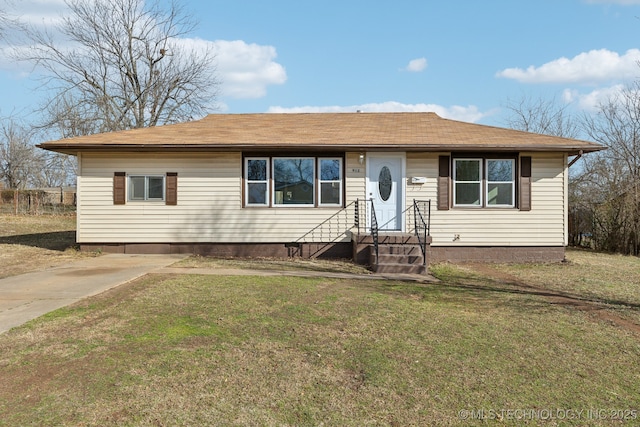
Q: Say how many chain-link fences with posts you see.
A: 1